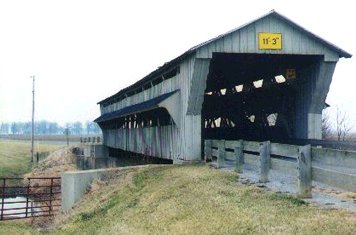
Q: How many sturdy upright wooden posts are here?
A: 5